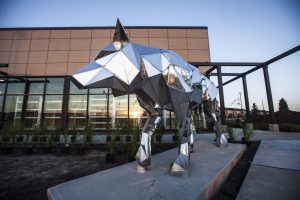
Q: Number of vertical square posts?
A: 3